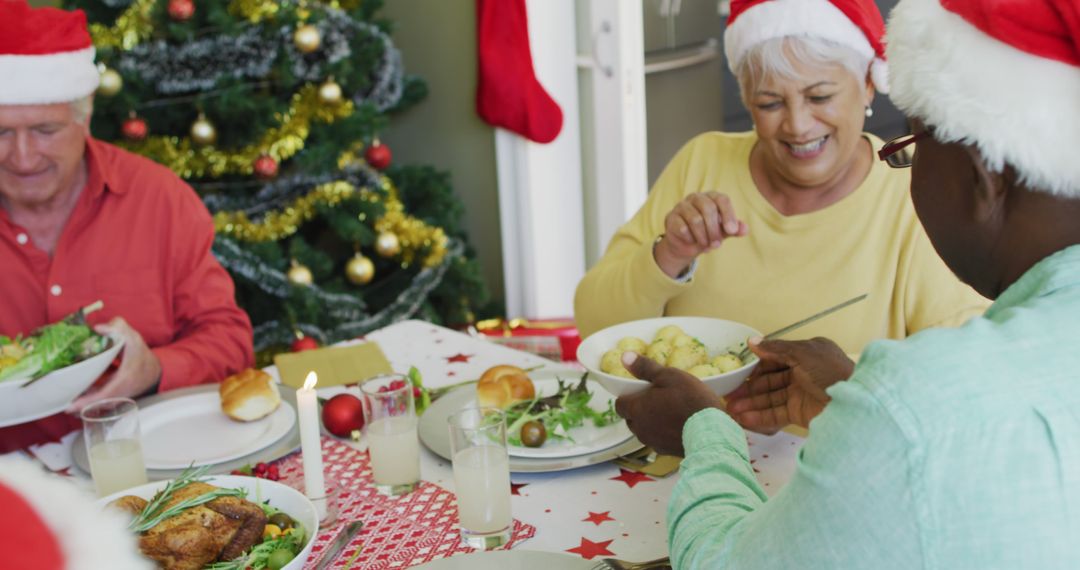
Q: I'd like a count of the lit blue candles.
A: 0